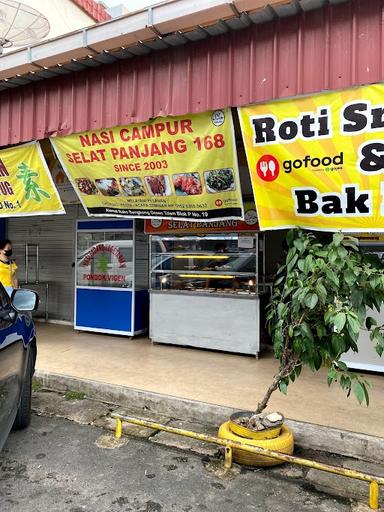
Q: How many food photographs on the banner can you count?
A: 6